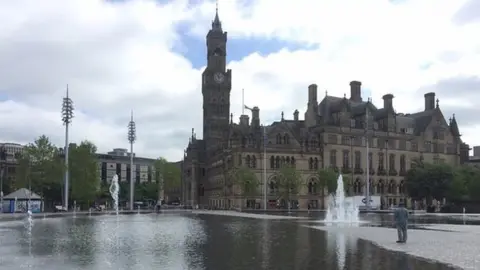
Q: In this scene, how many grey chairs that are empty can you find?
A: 0